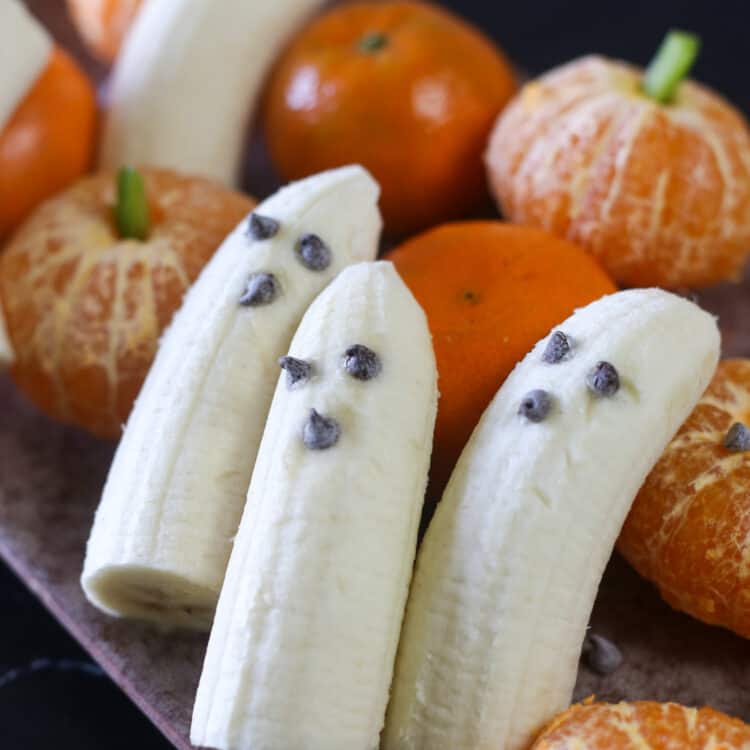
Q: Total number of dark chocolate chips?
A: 11